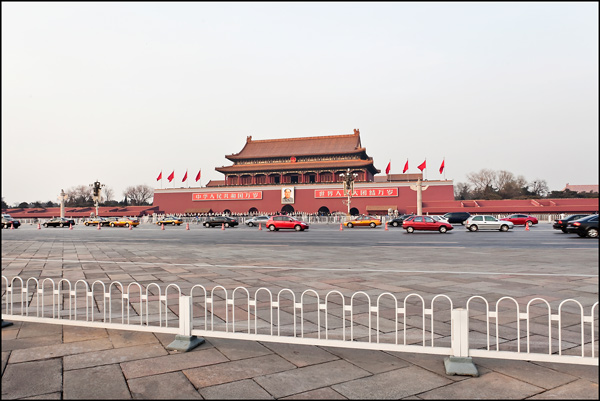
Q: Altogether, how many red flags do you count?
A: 8